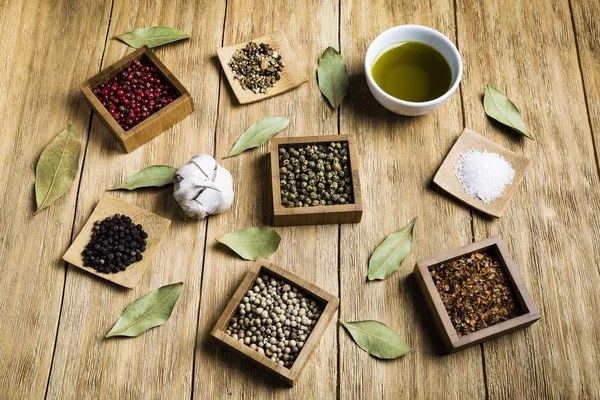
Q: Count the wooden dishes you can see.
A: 7